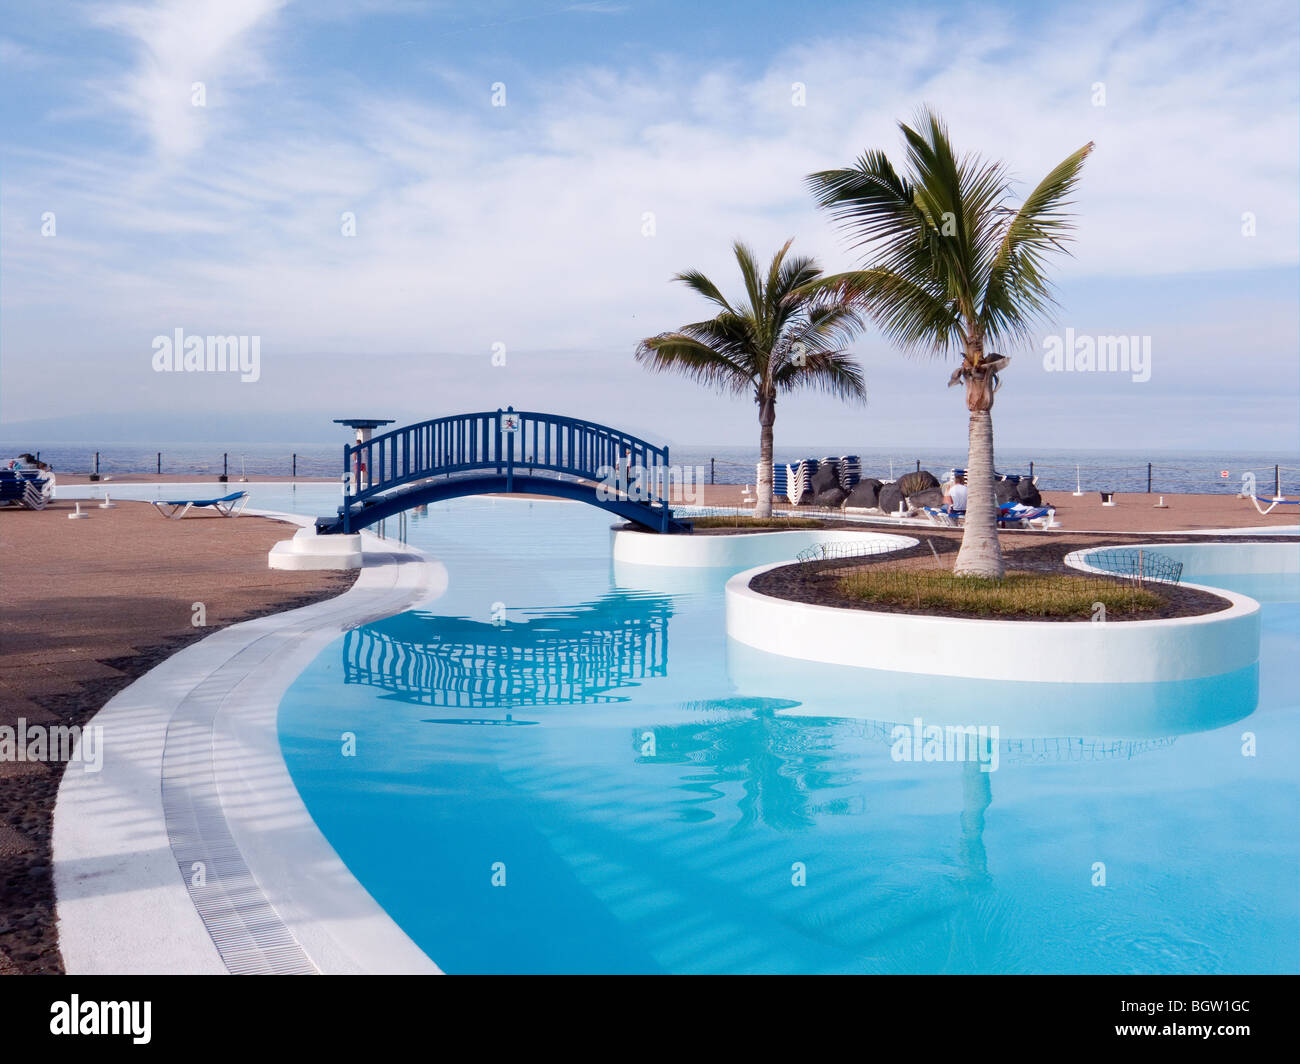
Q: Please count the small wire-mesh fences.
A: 2